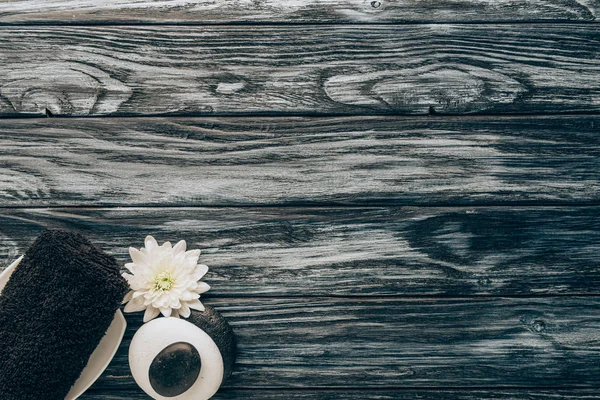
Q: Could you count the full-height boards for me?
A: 4